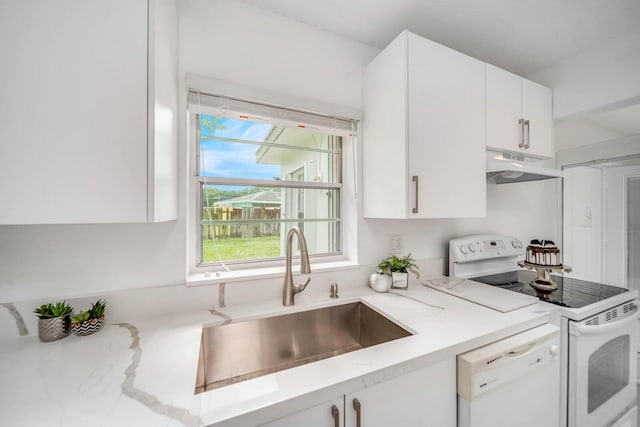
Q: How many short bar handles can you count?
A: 5